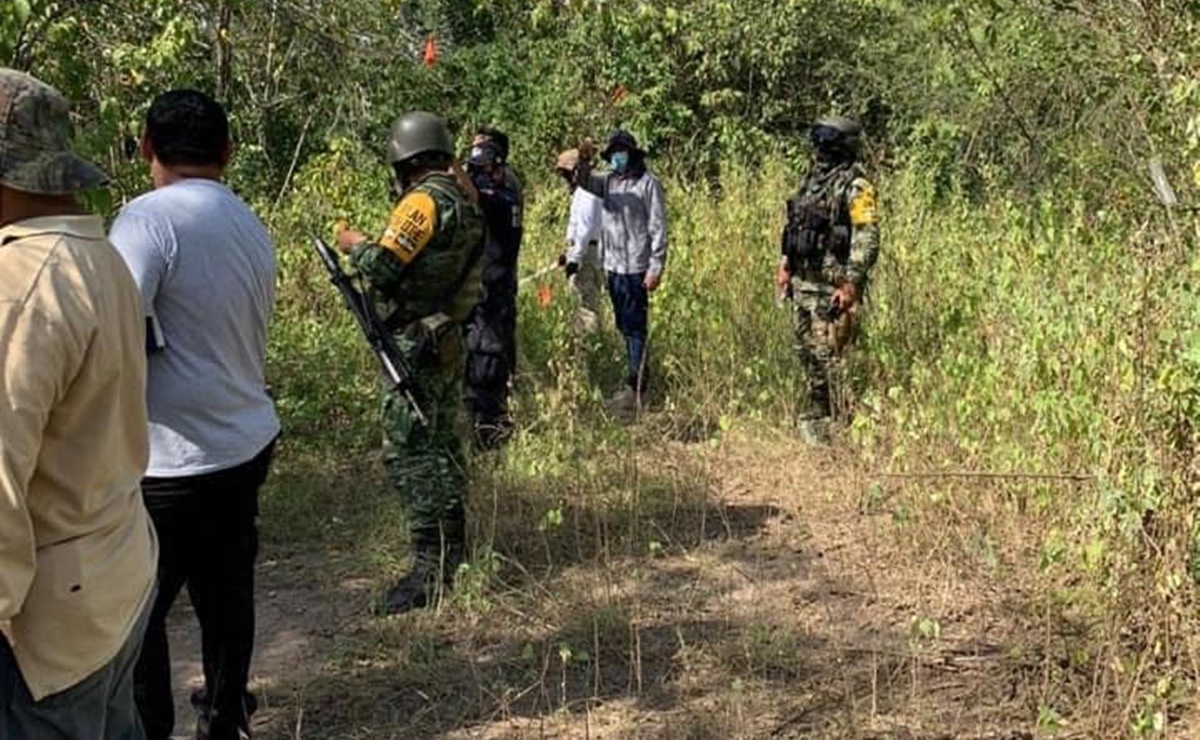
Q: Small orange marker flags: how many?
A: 3